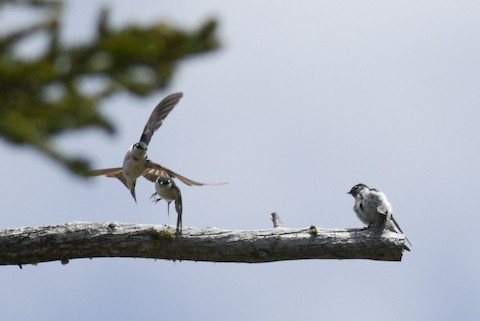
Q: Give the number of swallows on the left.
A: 2